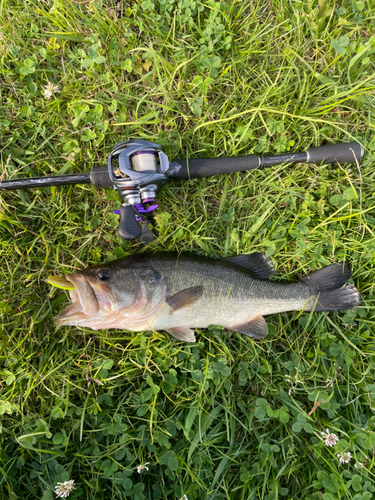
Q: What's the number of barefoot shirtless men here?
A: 0